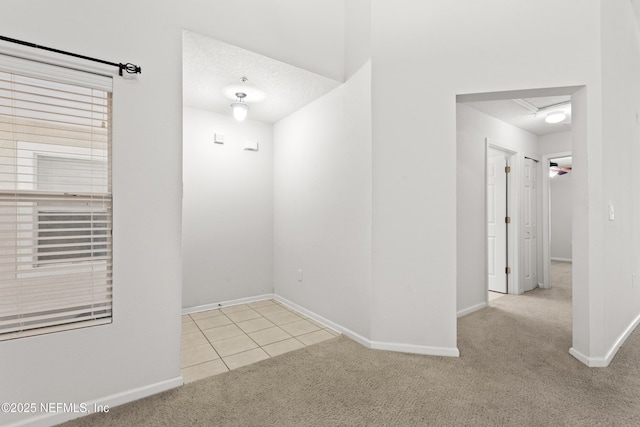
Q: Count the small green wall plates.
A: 0